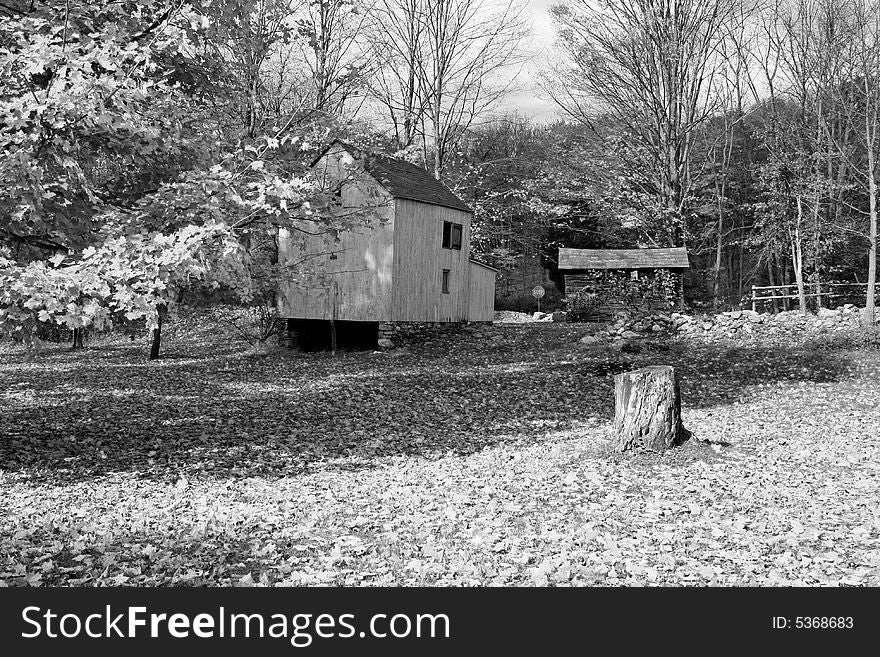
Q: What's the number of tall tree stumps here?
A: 1